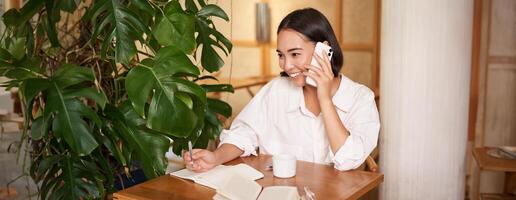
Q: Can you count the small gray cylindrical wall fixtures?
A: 1